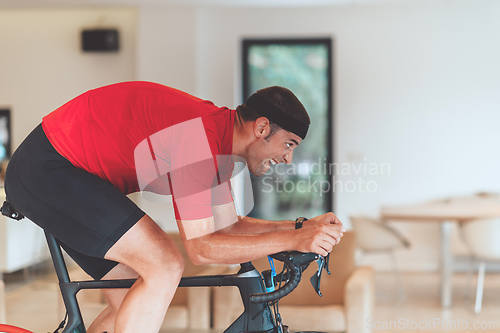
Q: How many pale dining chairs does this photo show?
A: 2